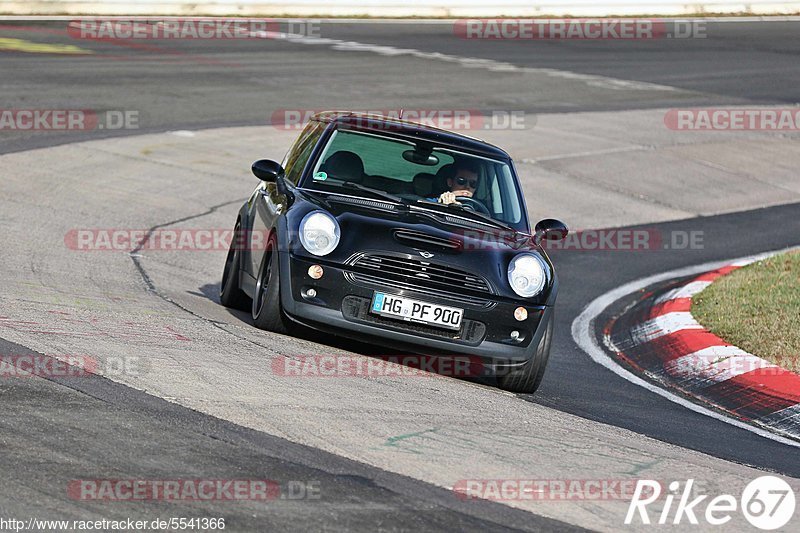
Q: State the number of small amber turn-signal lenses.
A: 2